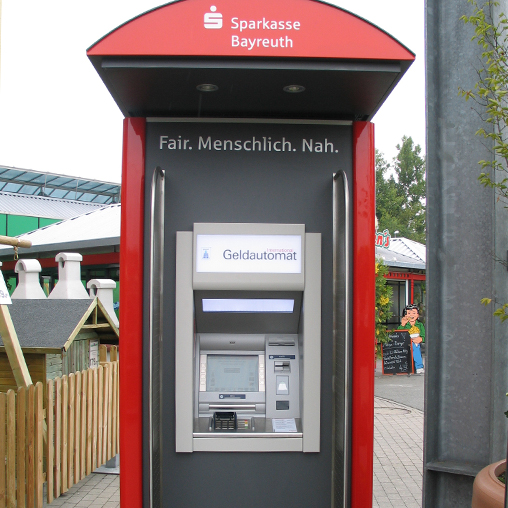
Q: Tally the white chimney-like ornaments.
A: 3